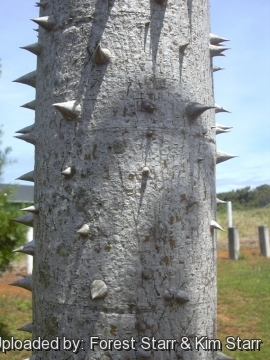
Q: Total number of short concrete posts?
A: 2